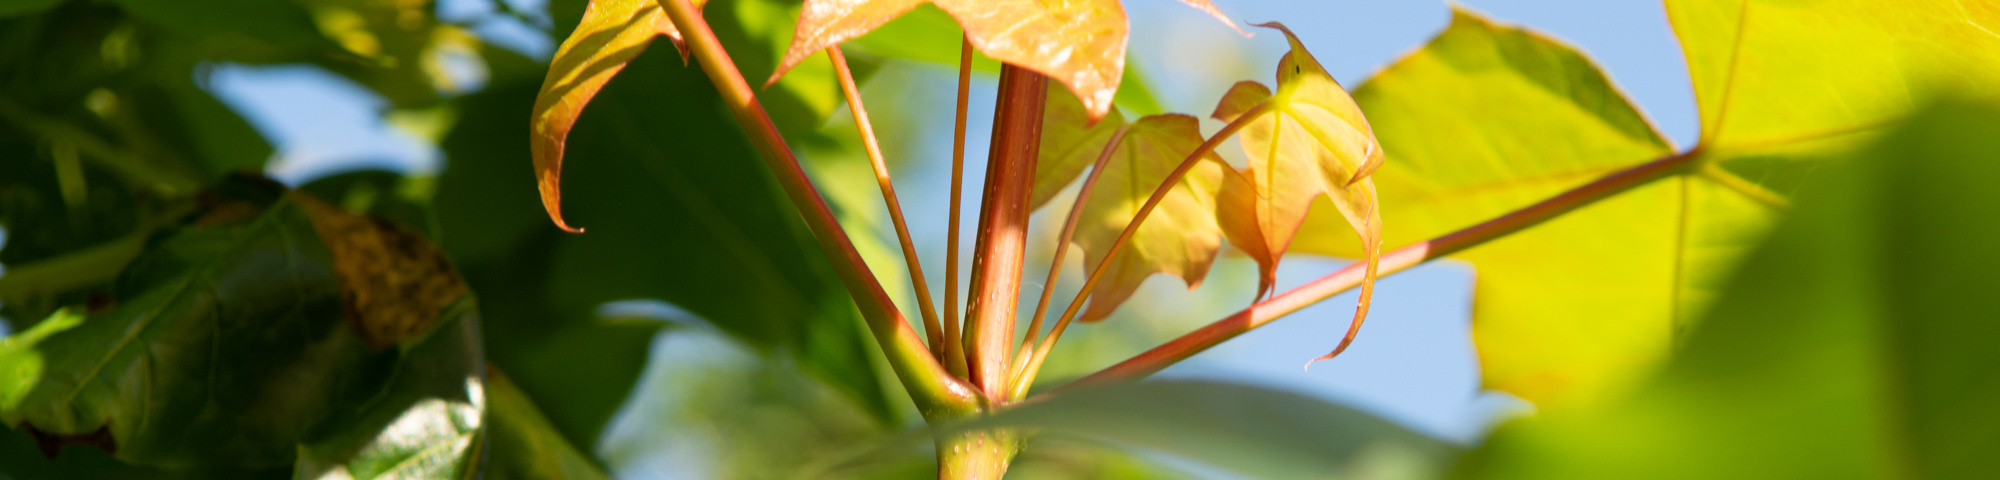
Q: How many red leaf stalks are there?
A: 7